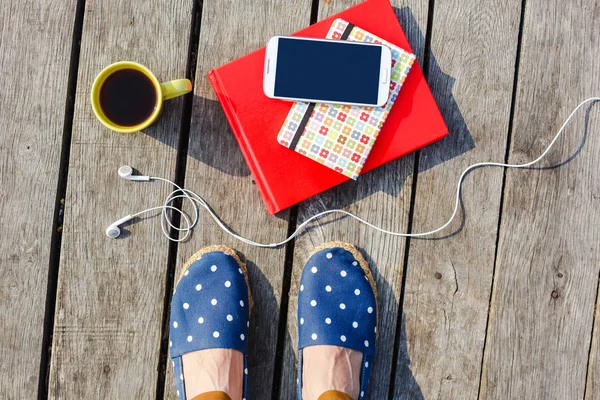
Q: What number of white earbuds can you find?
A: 2